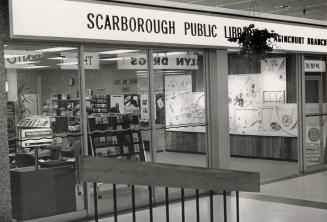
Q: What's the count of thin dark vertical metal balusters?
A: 10